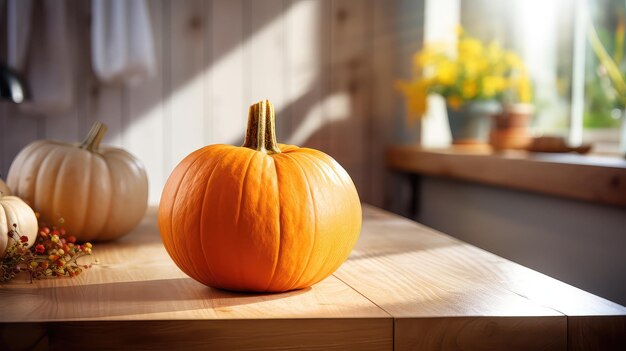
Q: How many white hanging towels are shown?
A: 2